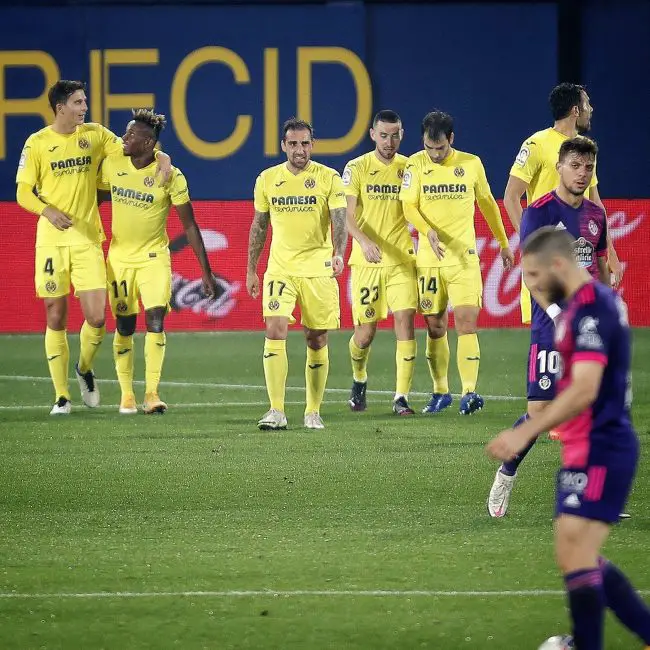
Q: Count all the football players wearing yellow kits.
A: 6